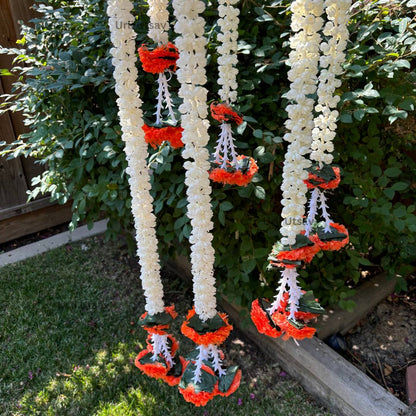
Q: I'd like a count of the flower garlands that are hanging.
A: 6